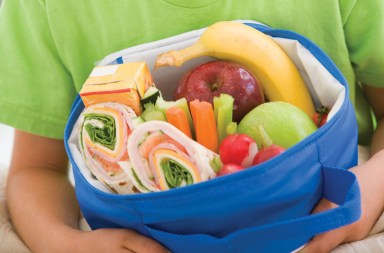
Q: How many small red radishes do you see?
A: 3